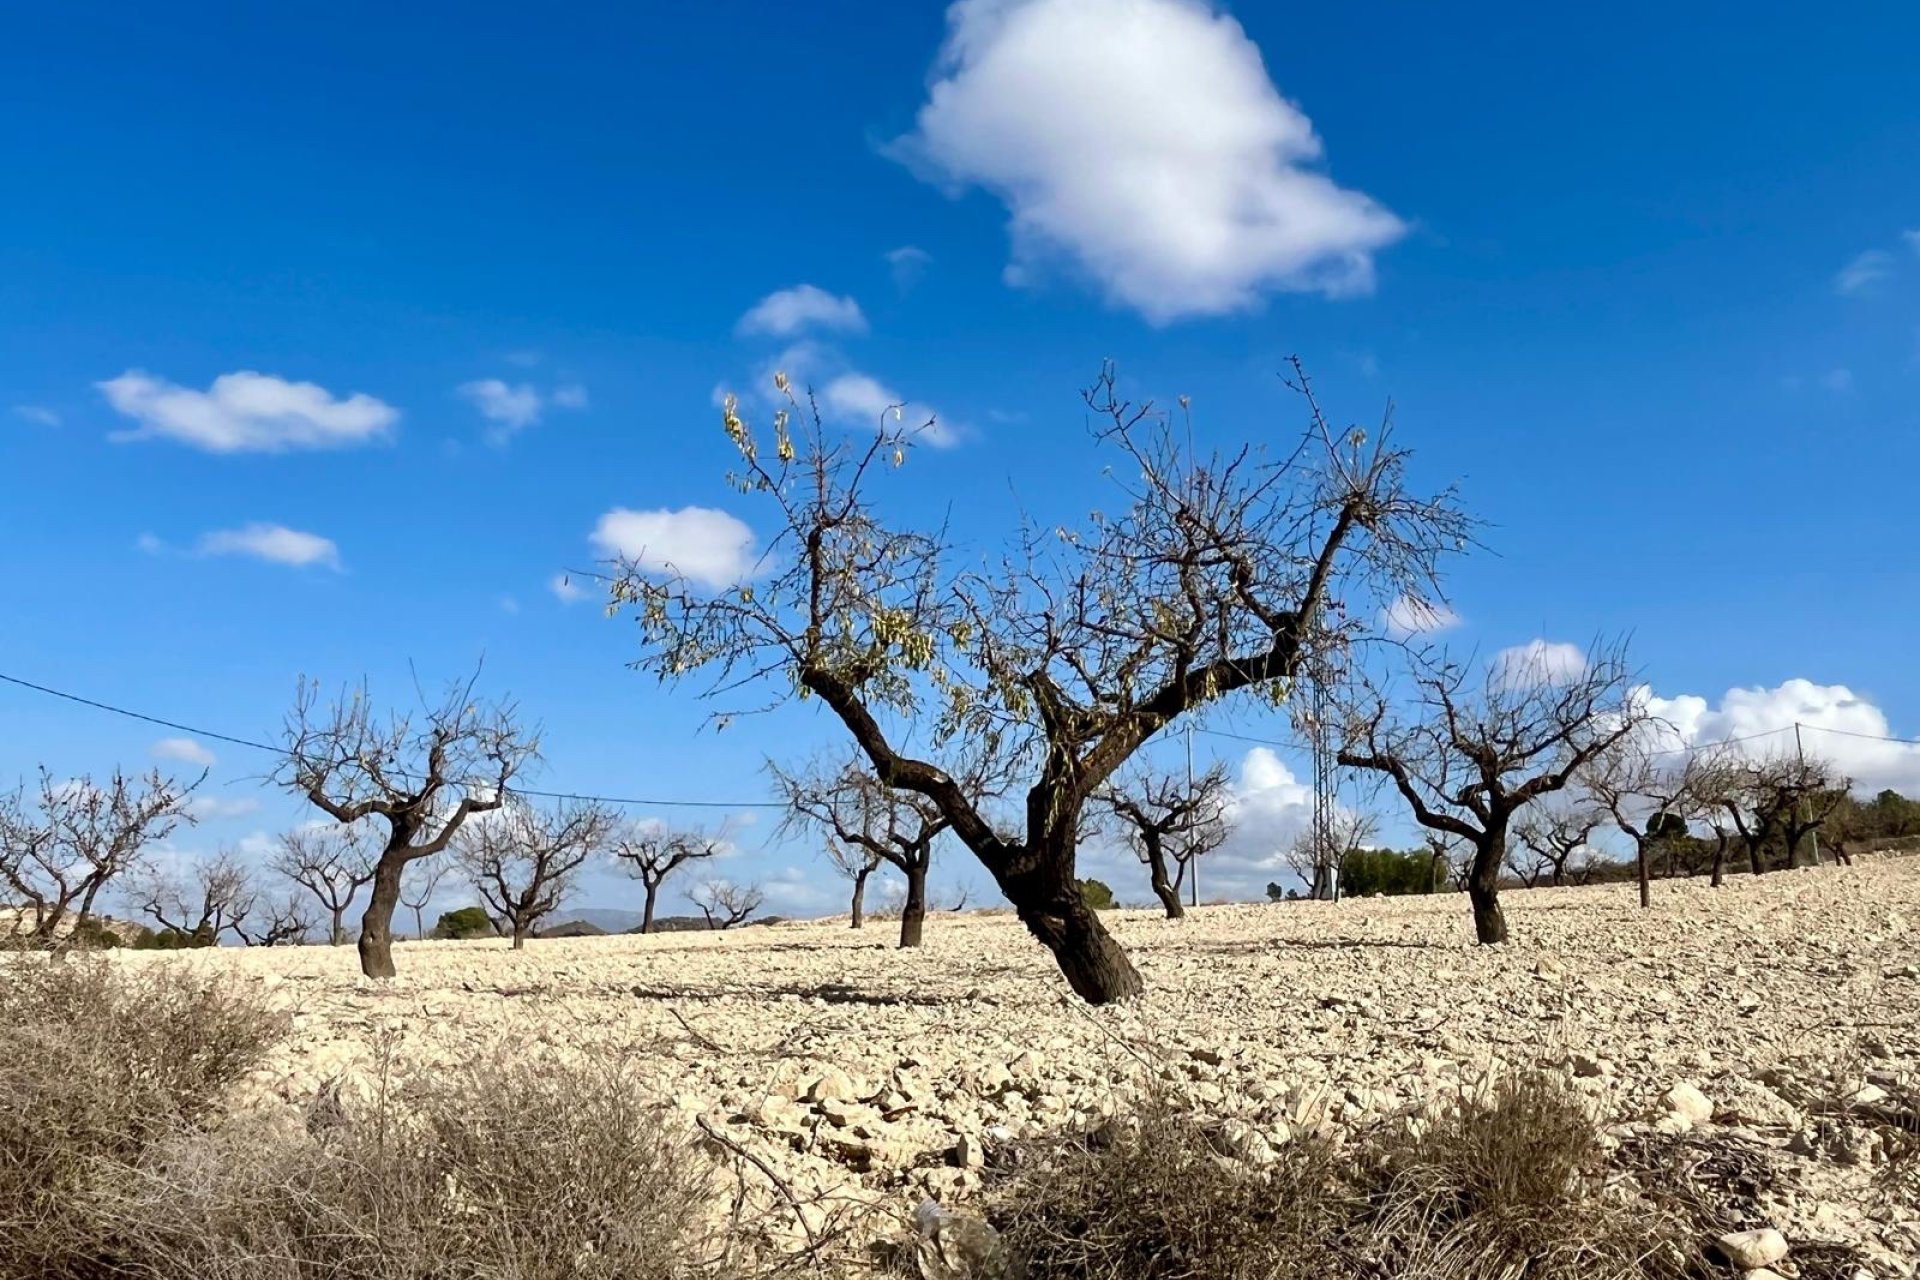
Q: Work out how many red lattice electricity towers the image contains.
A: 0